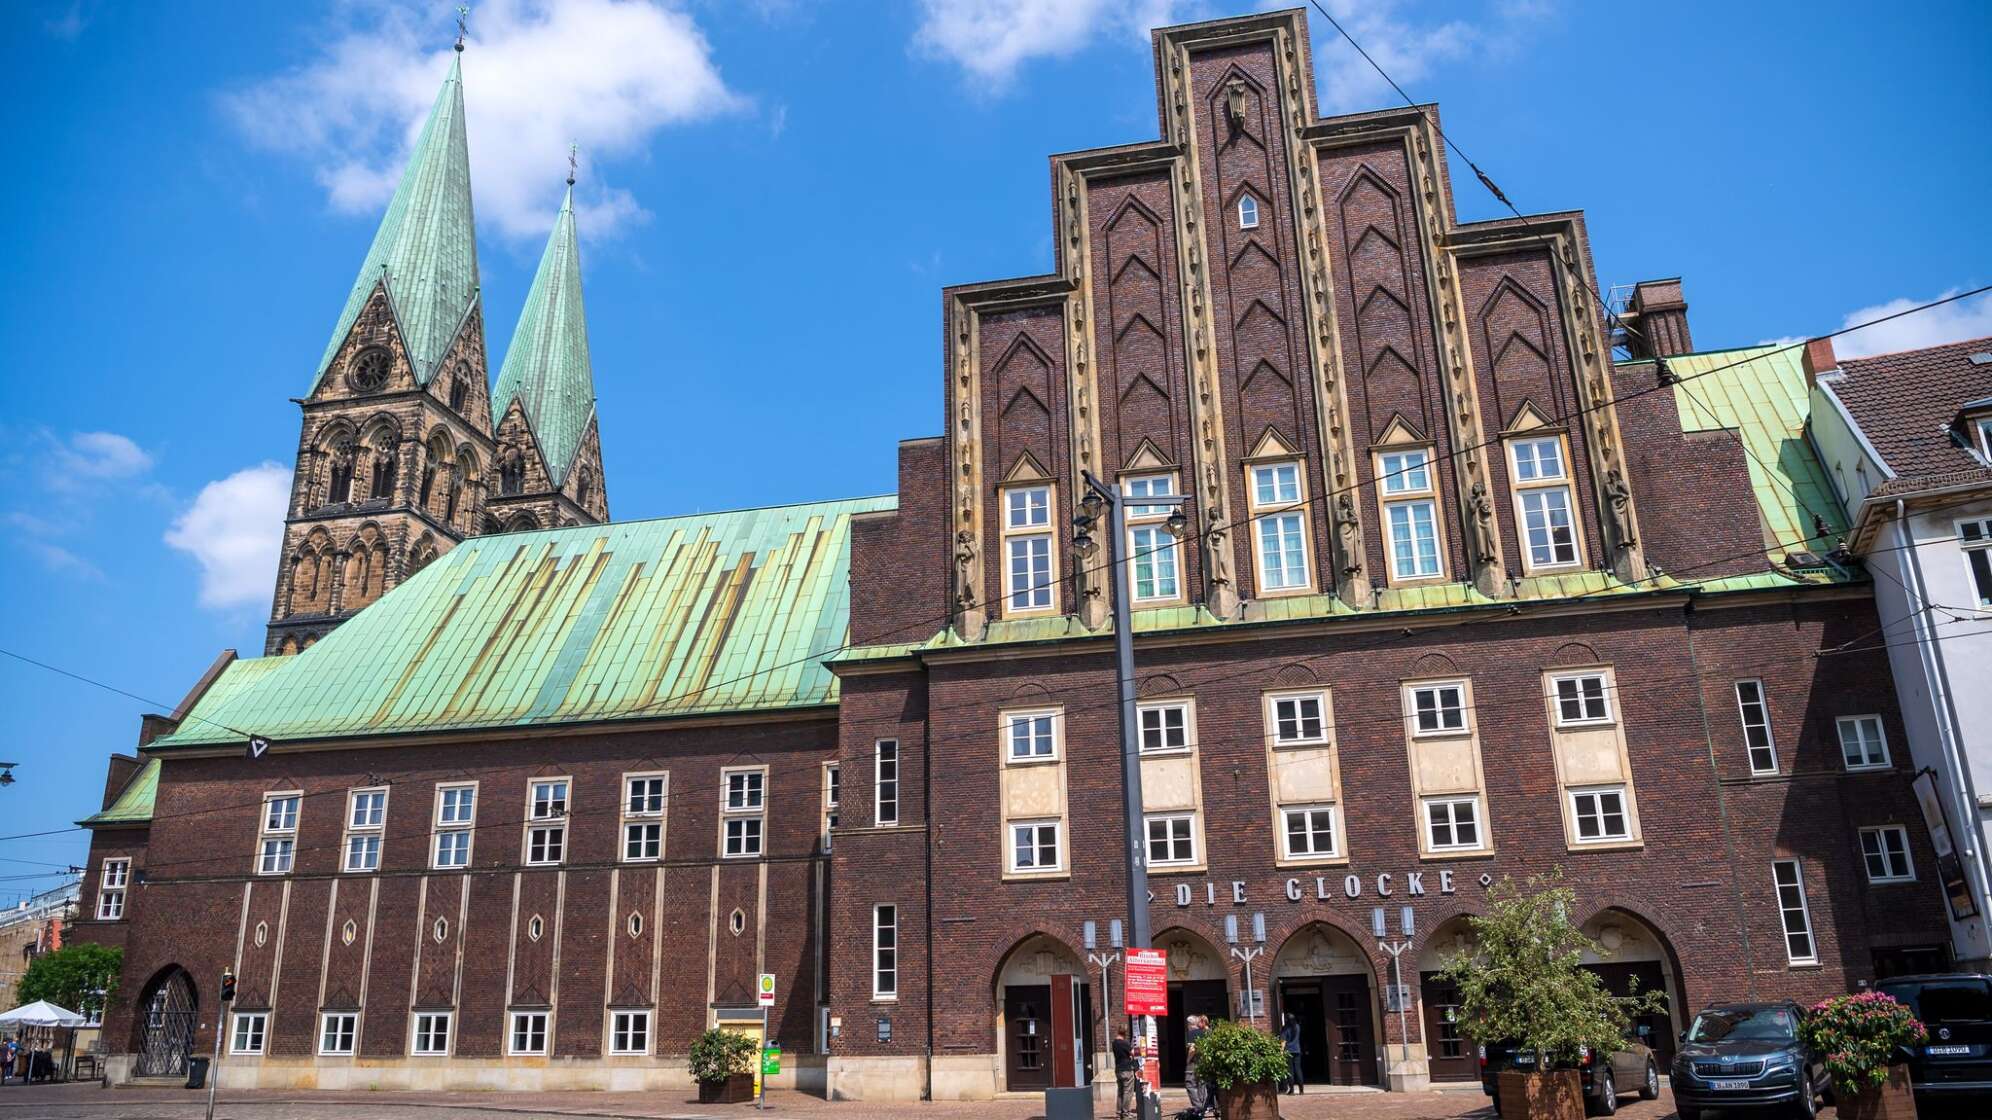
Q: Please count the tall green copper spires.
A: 2